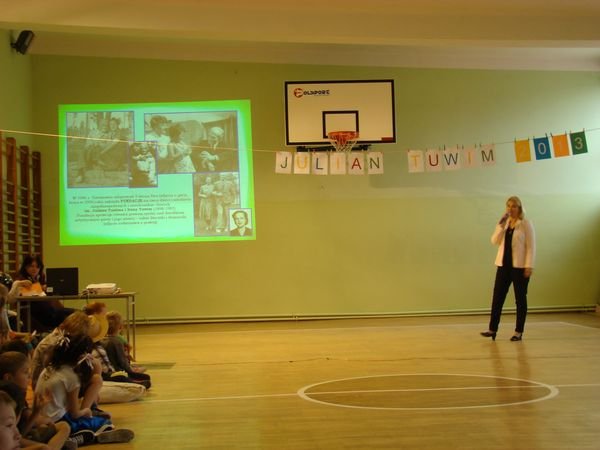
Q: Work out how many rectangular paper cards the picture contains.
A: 15